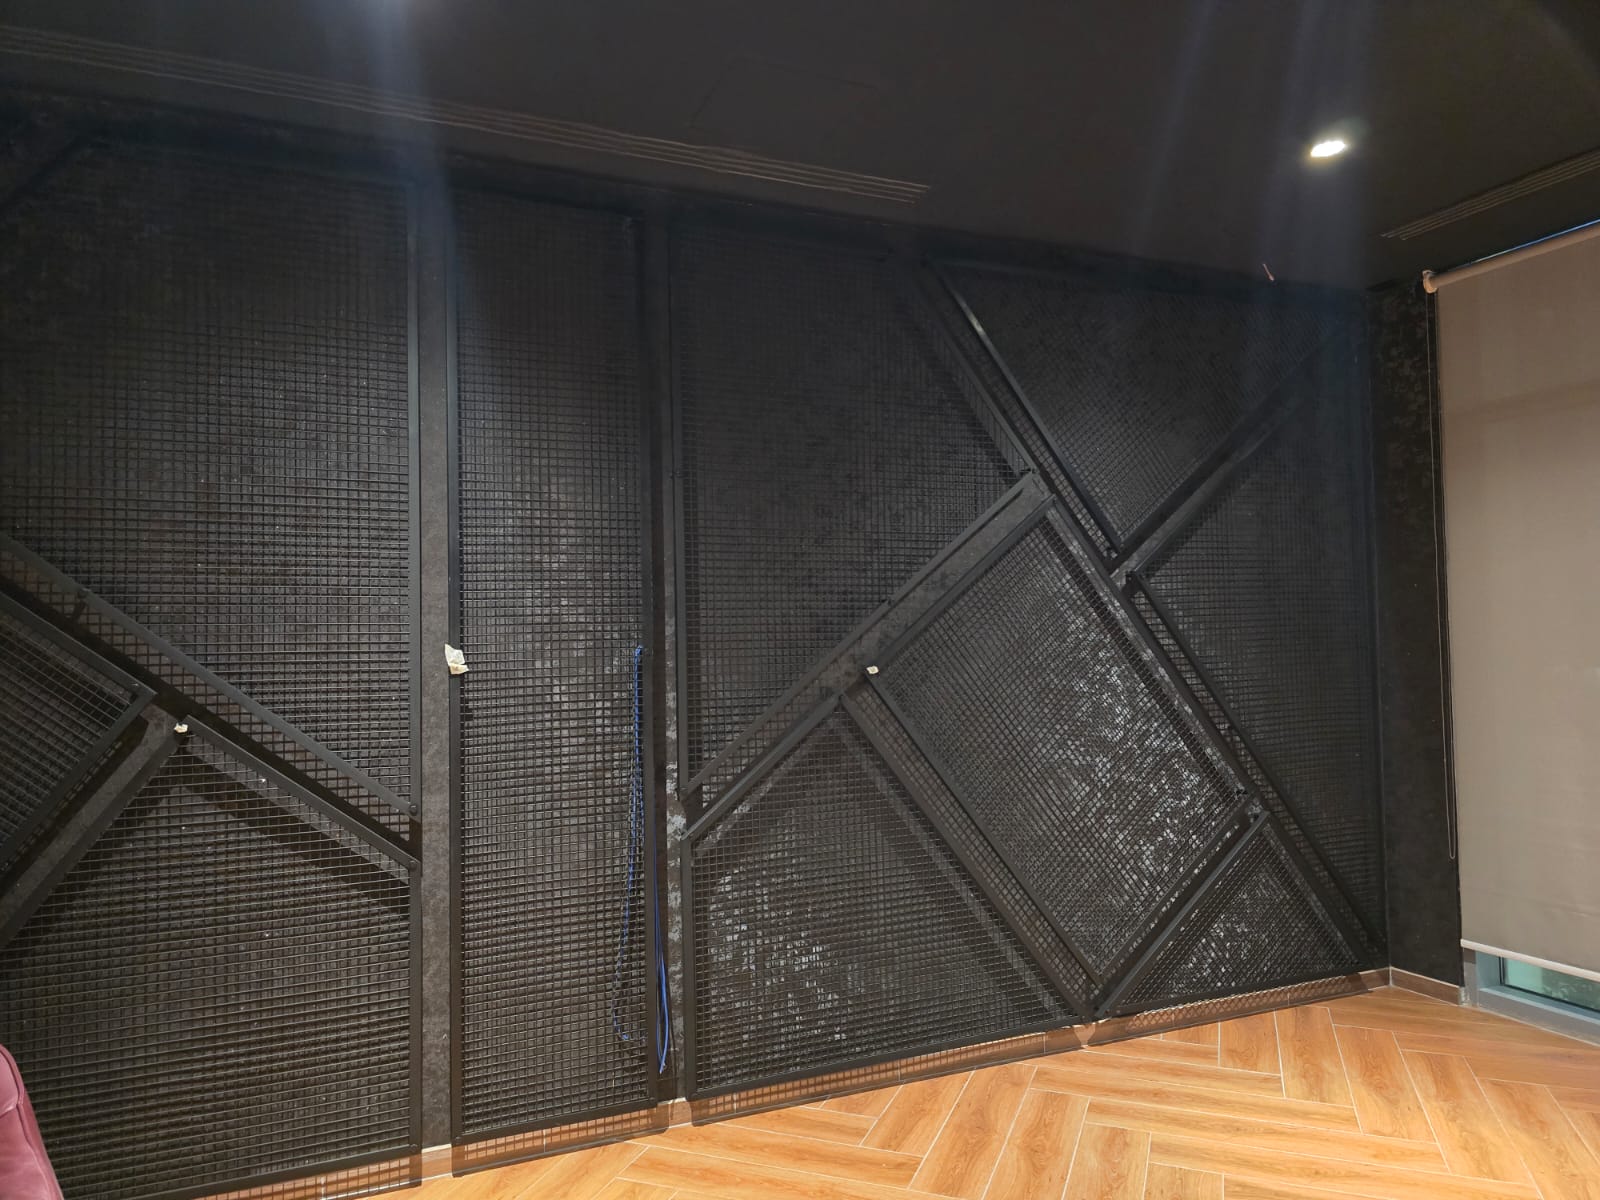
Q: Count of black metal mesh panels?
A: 10